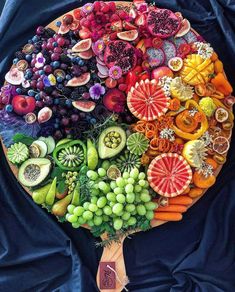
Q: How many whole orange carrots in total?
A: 3